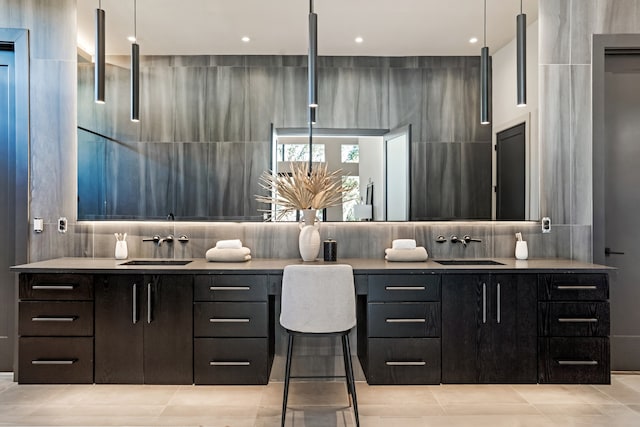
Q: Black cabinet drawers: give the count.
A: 12